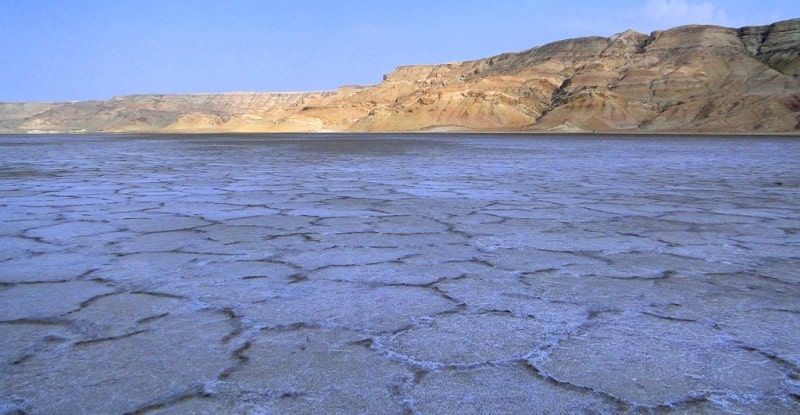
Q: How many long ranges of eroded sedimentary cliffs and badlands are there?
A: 1